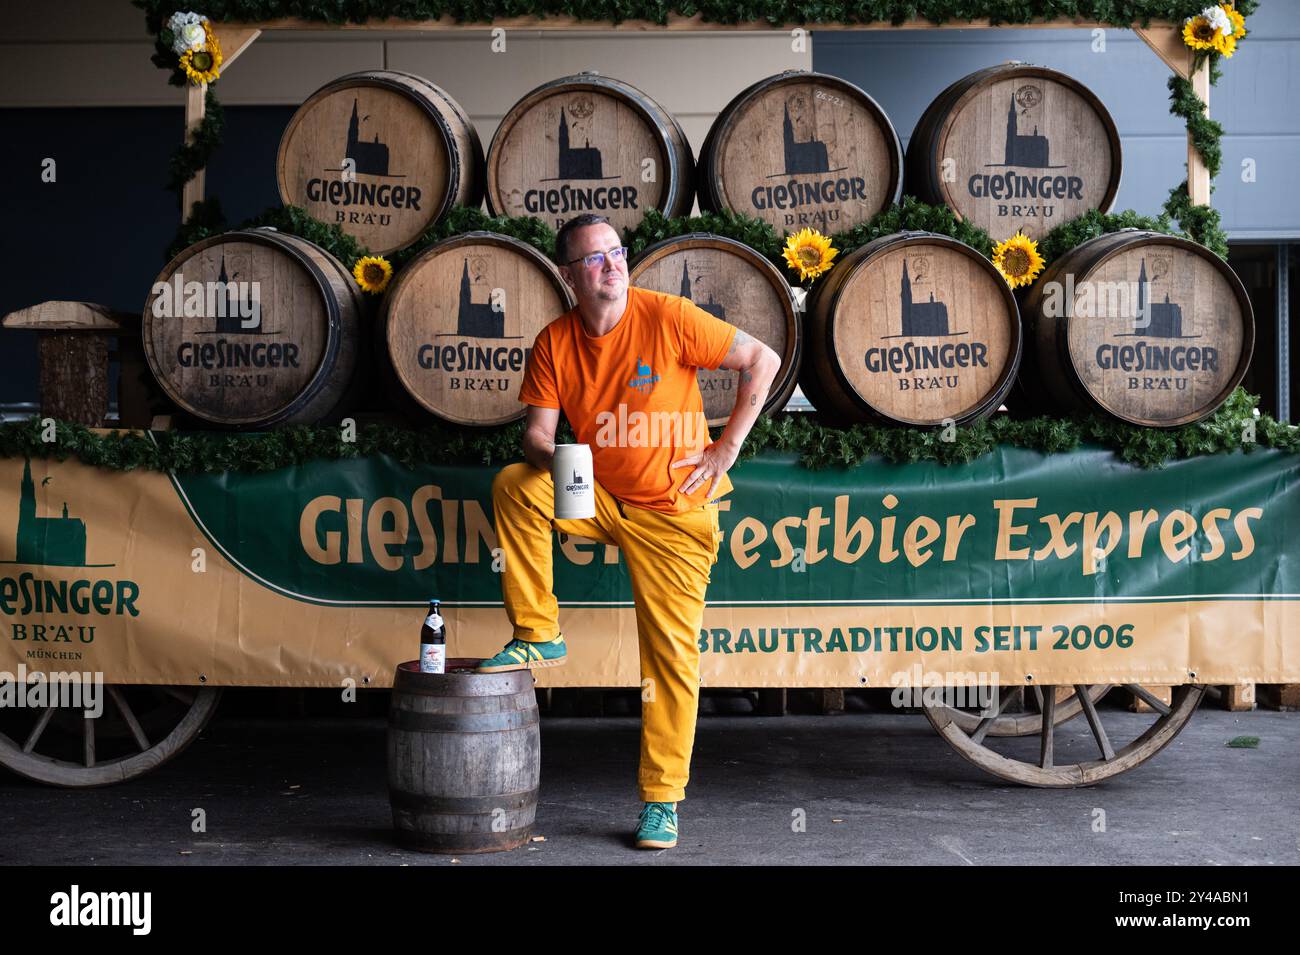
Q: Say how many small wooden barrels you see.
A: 1